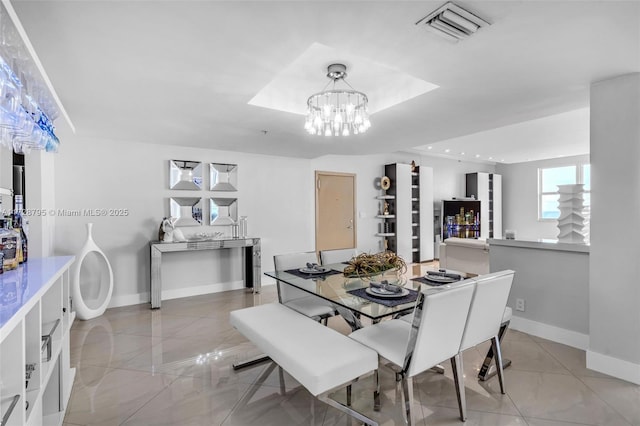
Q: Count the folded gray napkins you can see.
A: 3